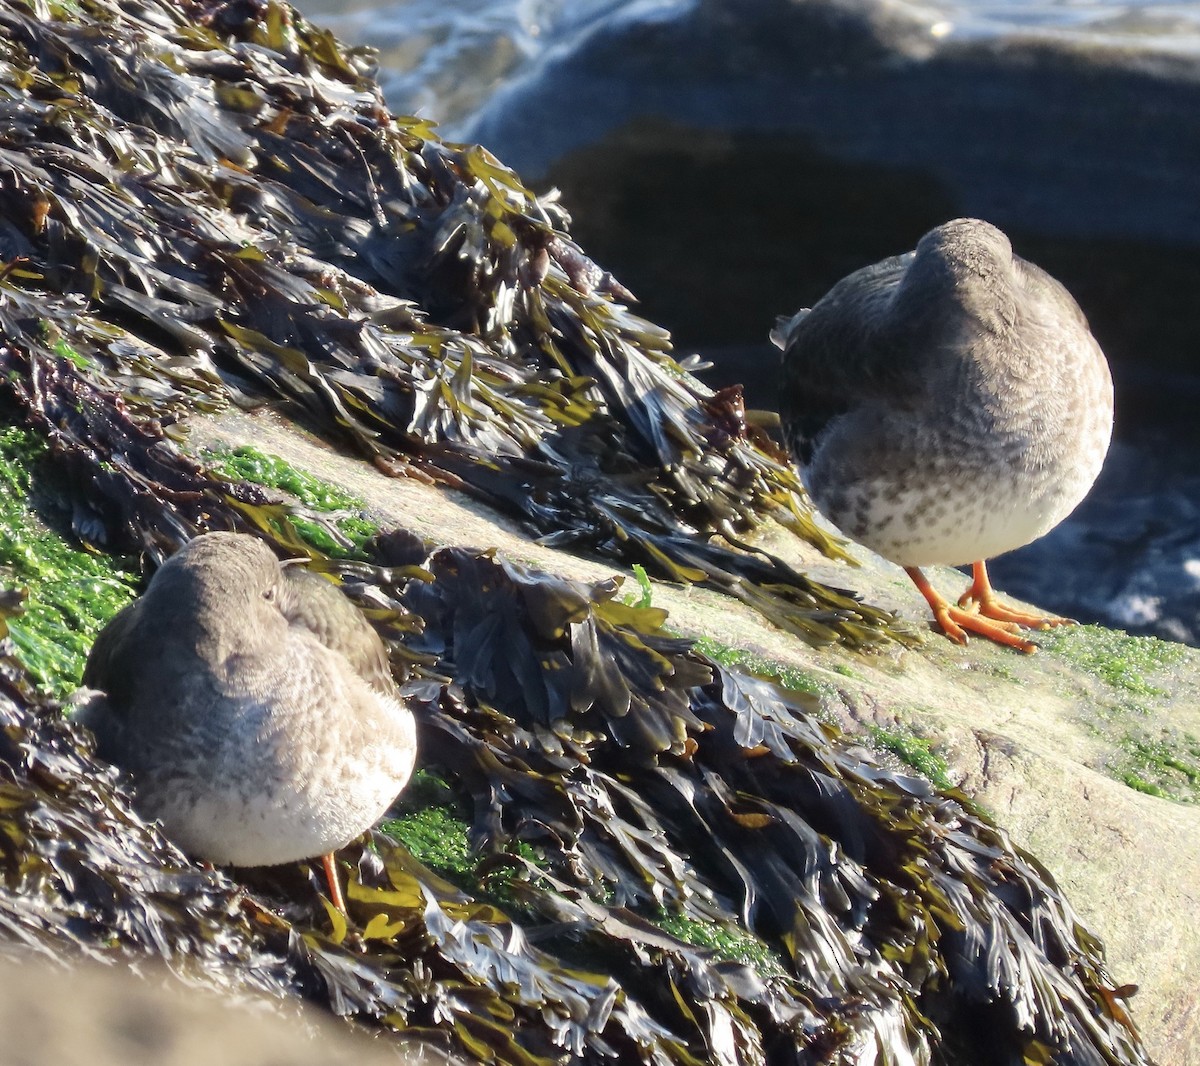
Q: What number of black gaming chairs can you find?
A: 0